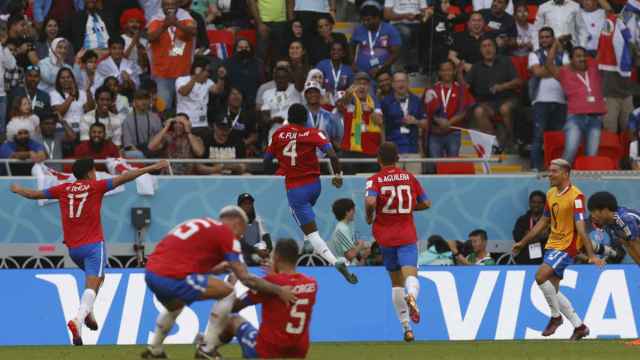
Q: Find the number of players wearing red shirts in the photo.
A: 5